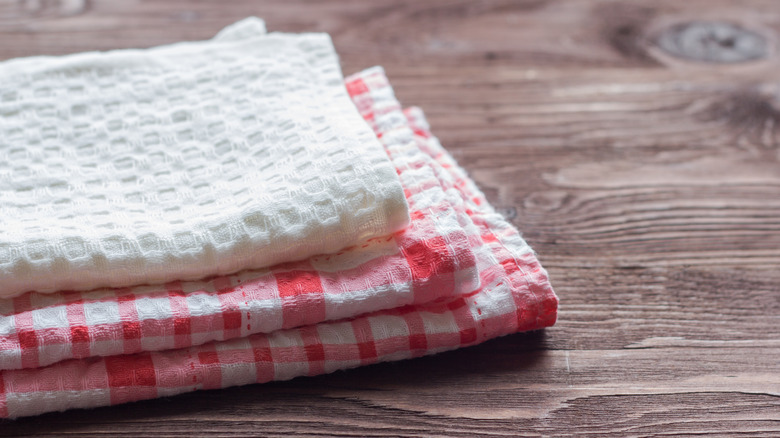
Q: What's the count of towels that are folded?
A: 3